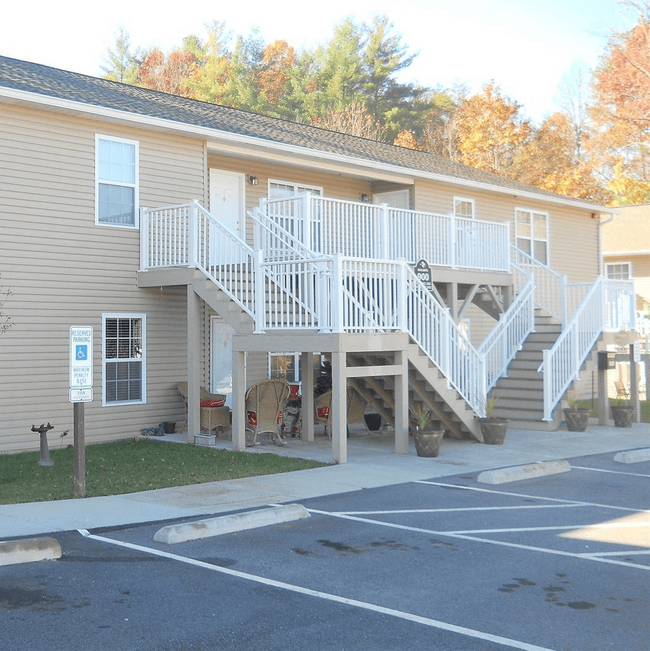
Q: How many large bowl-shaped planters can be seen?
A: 4